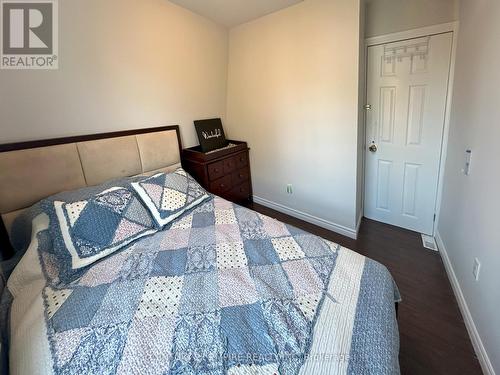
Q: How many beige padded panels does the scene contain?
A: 3